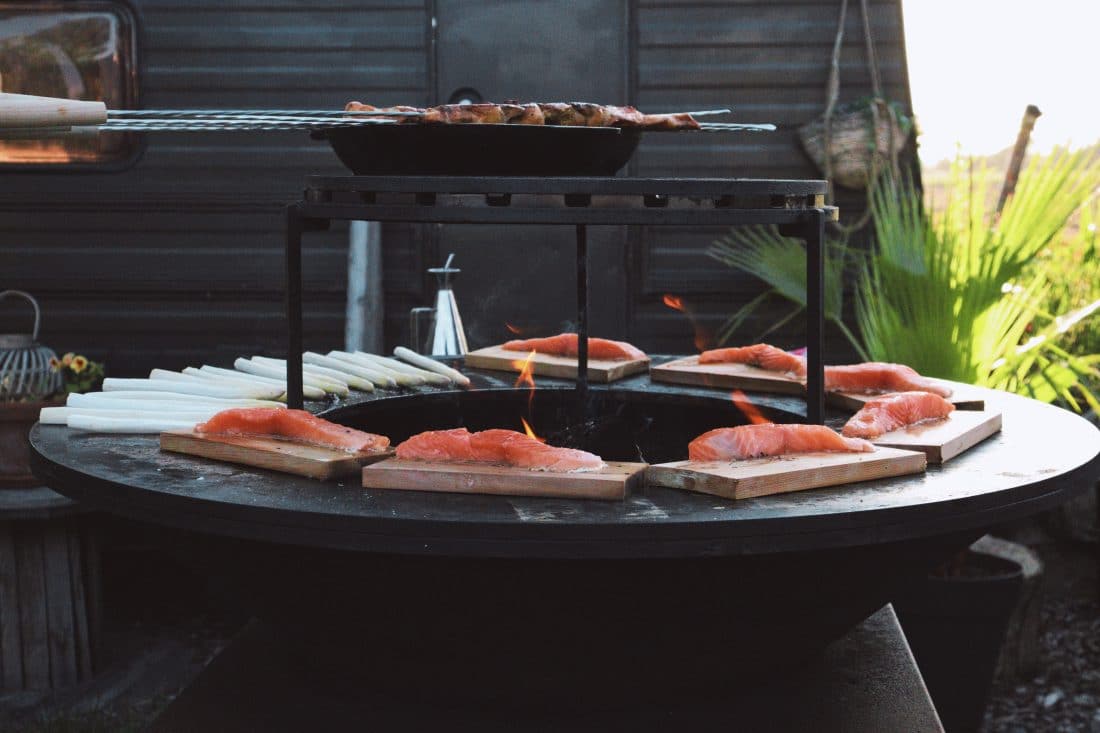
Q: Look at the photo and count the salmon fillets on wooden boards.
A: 7